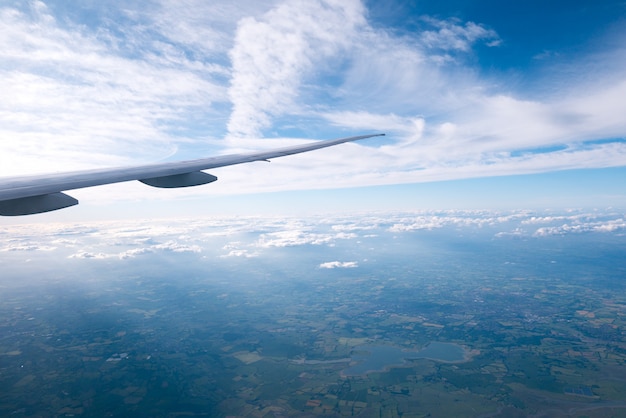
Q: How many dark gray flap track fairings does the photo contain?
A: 2